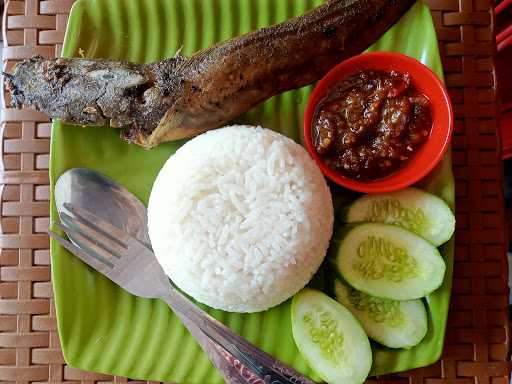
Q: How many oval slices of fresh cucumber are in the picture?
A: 4